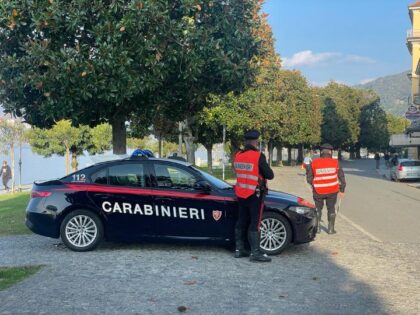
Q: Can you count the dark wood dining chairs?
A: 0